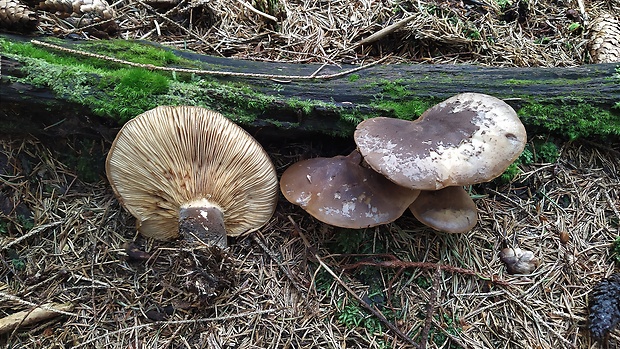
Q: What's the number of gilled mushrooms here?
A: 4